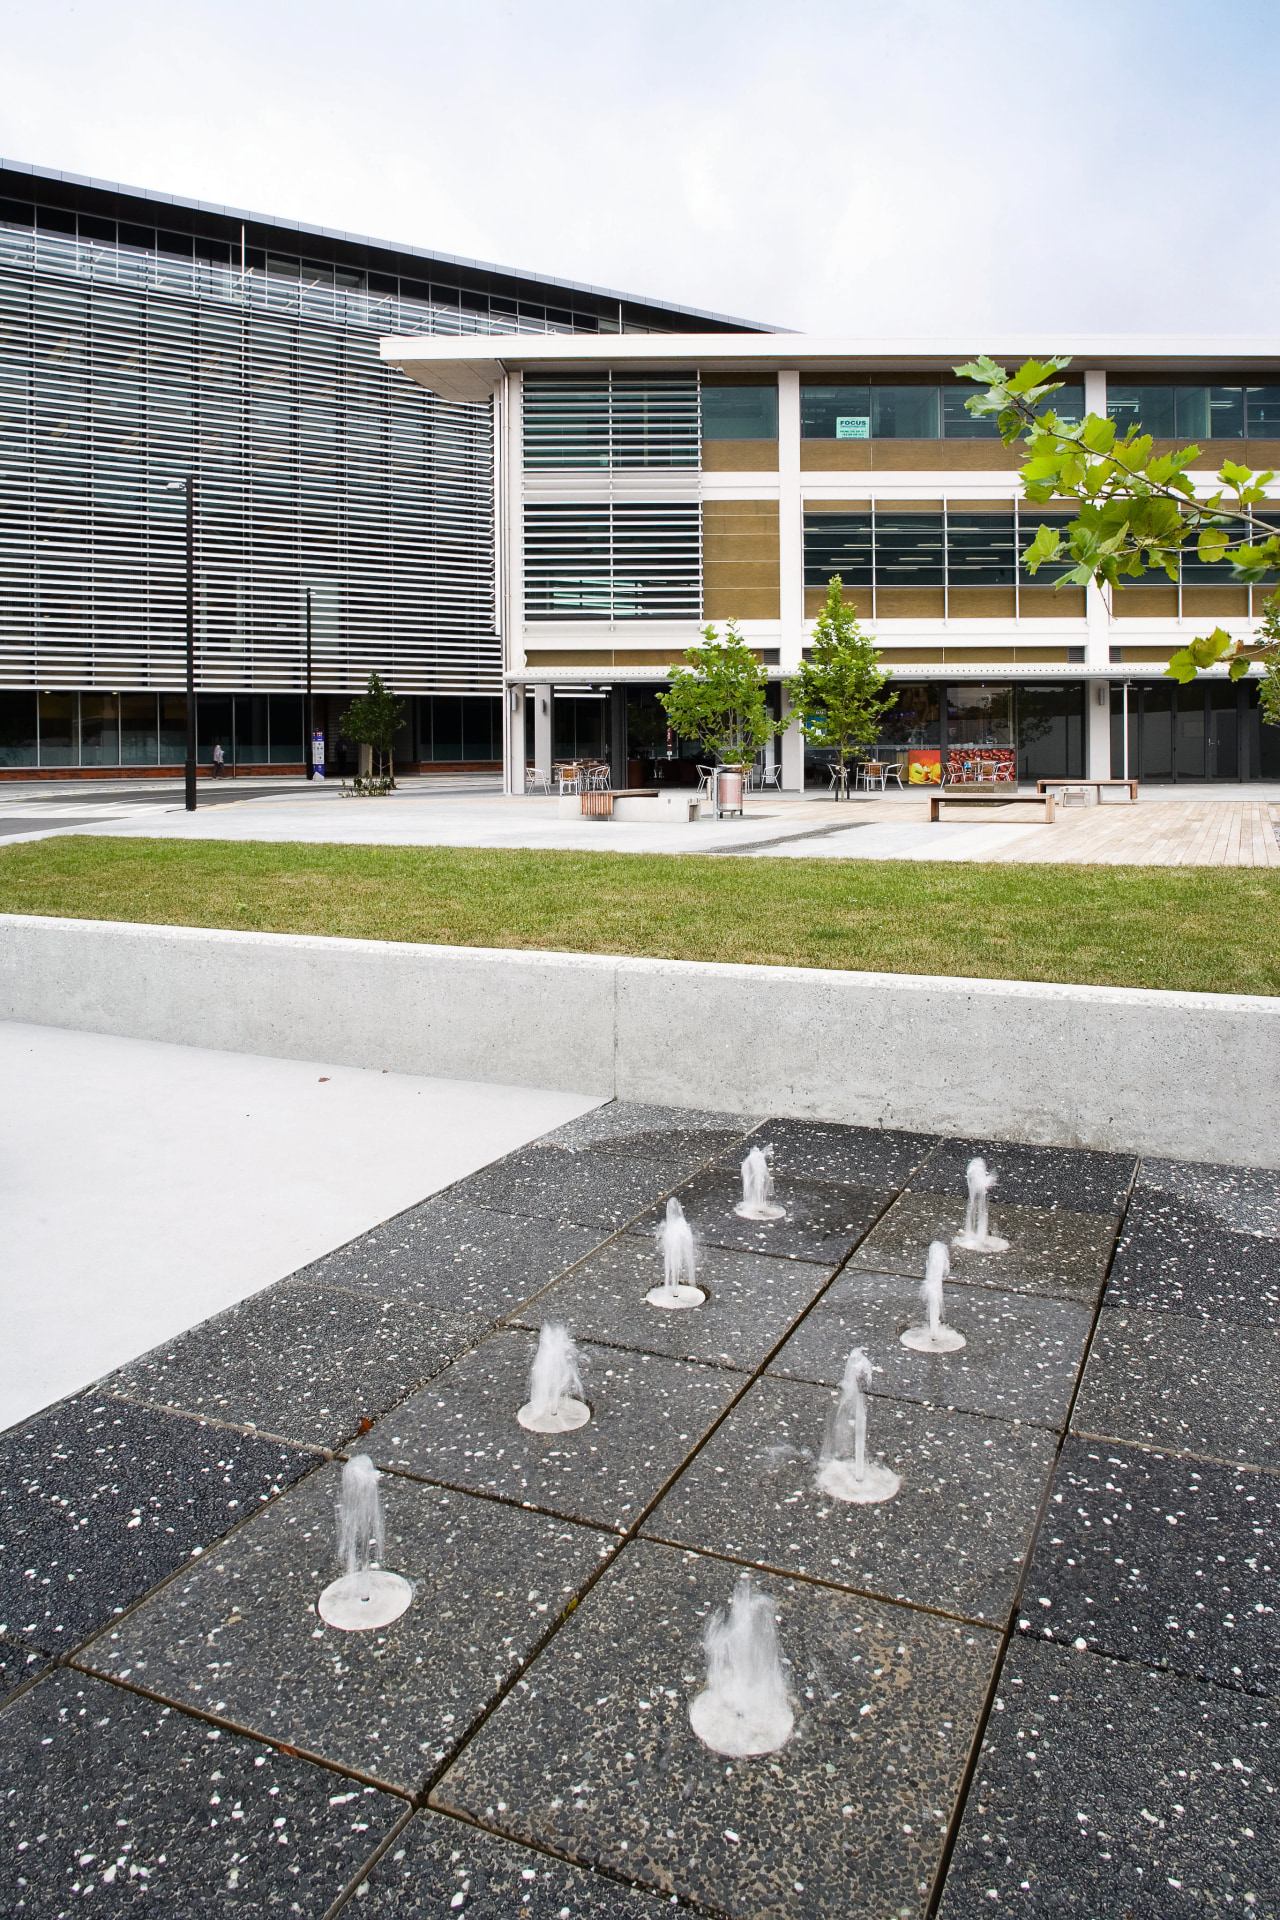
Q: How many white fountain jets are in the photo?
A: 8